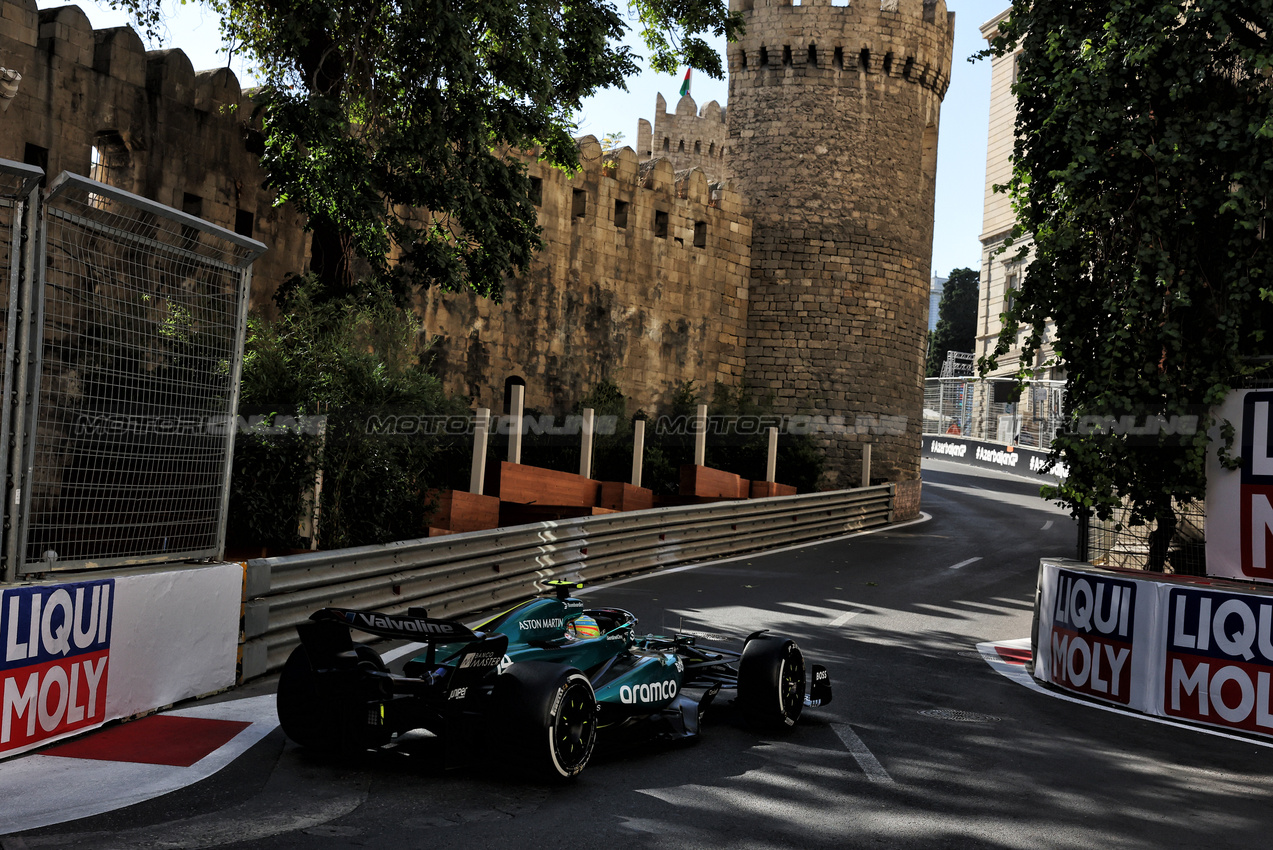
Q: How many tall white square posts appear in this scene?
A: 7